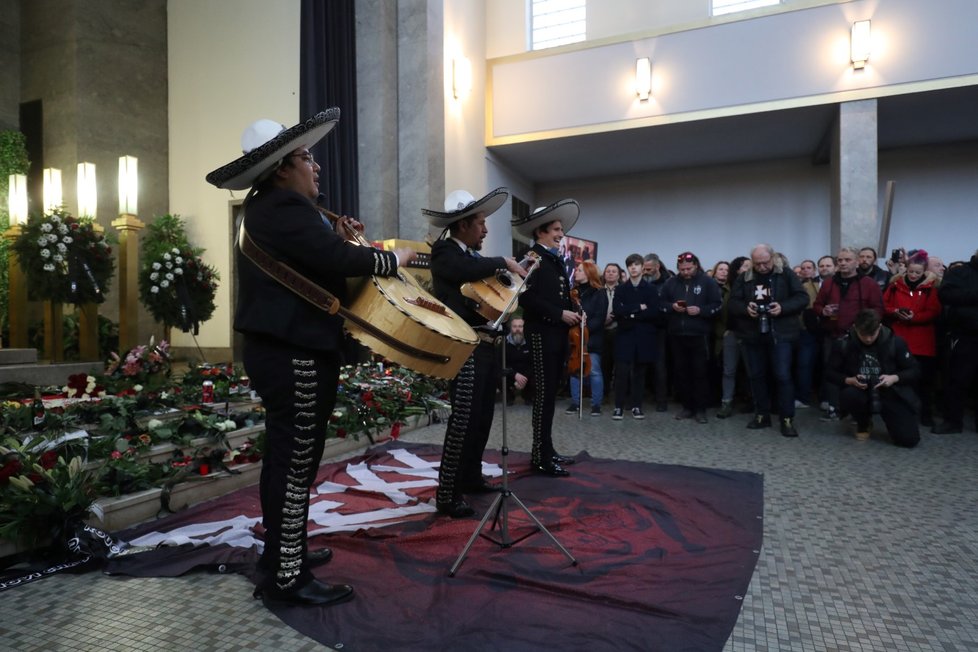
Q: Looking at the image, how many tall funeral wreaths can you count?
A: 2